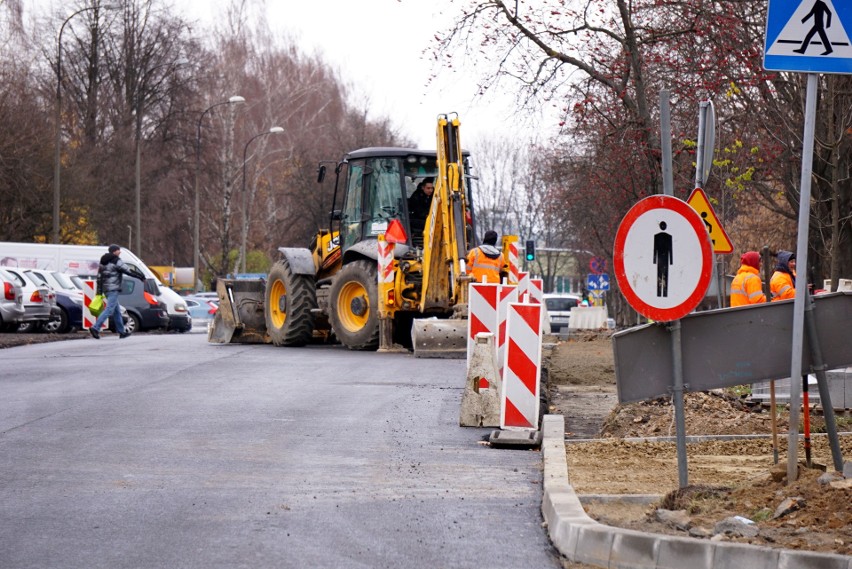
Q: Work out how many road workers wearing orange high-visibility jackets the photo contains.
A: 3